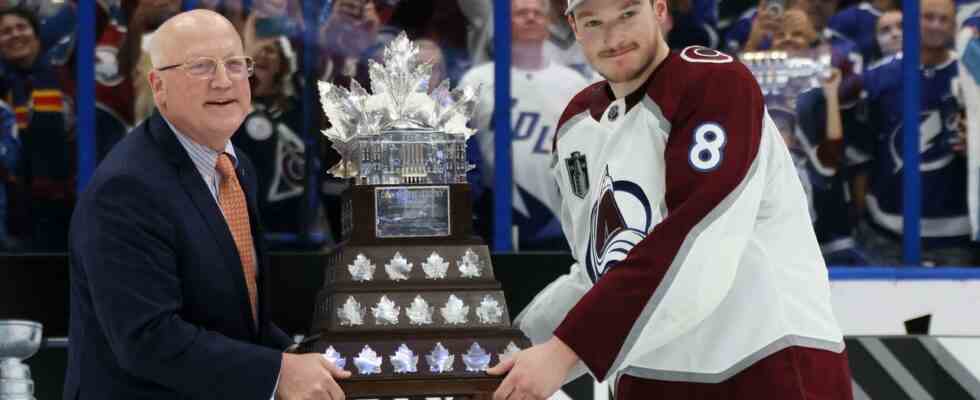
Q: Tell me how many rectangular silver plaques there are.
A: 1